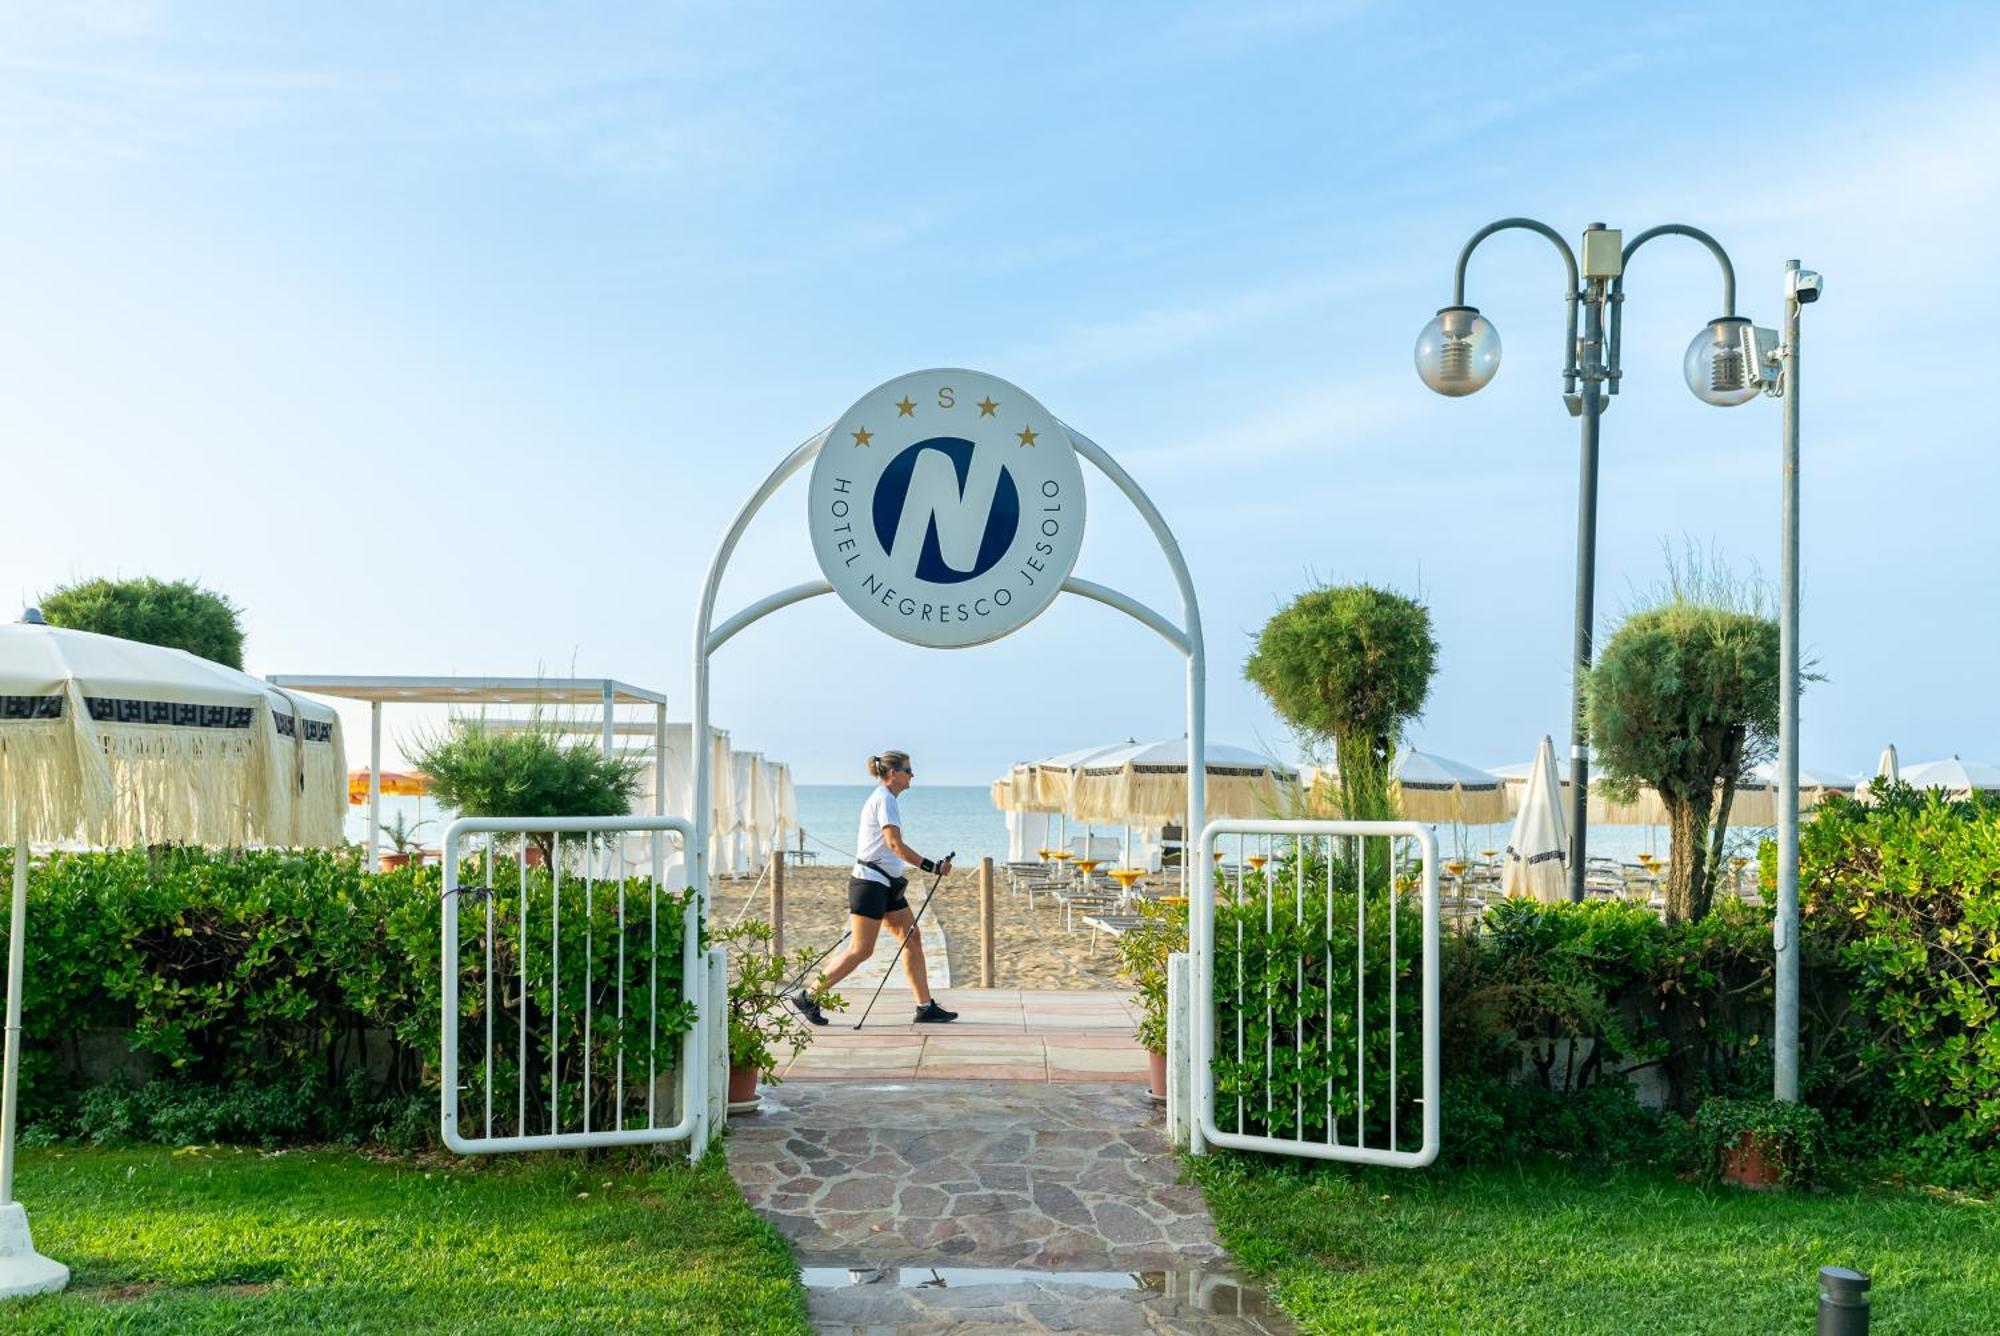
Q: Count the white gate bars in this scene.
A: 12